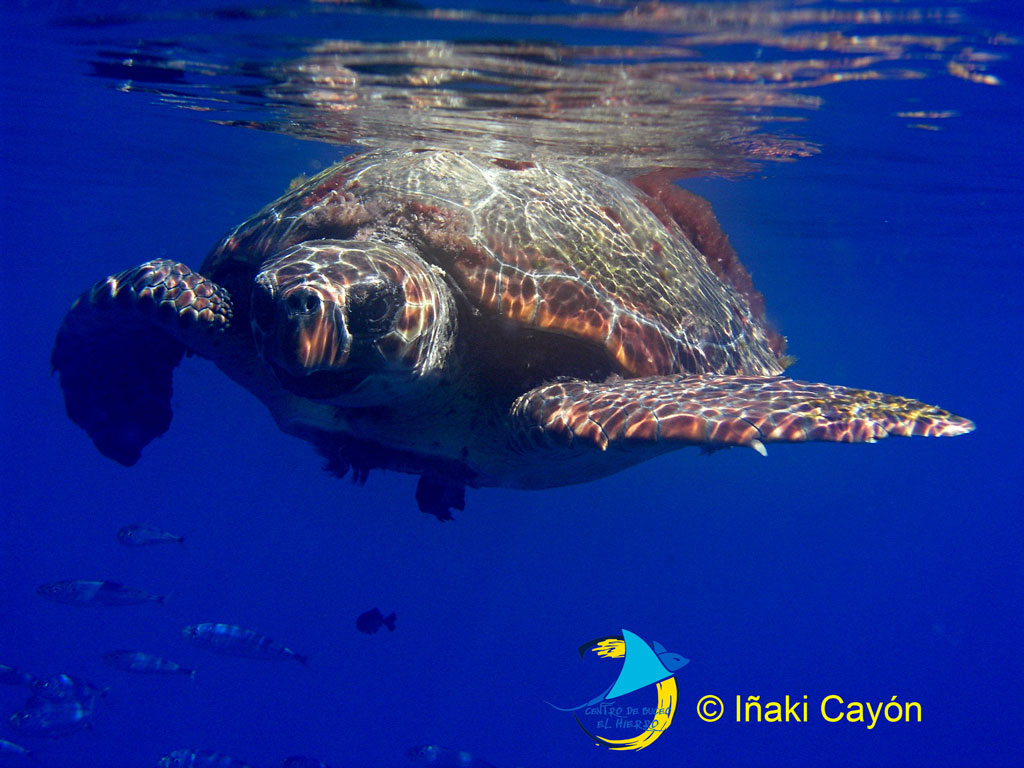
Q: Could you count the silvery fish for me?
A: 11